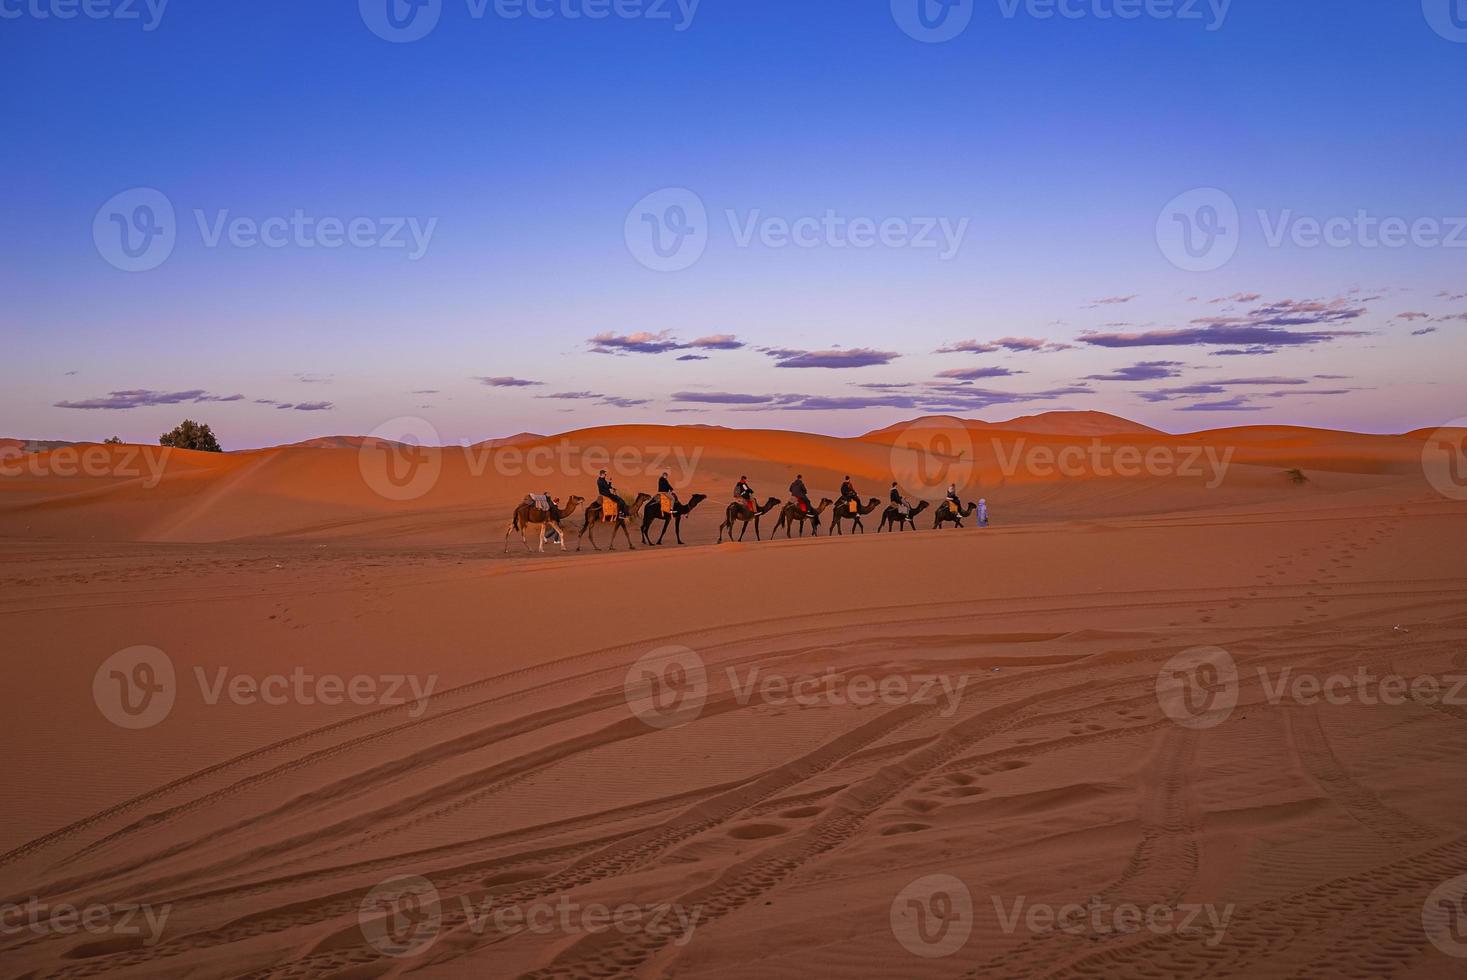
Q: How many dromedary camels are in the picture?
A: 8